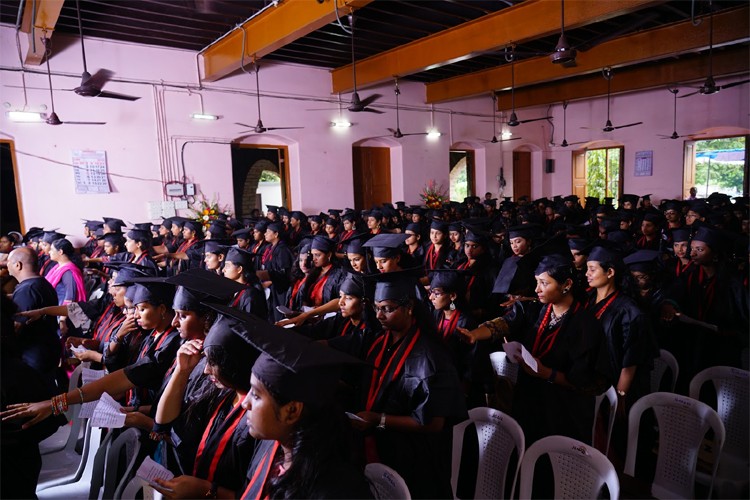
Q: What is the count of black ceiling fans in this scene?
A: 12